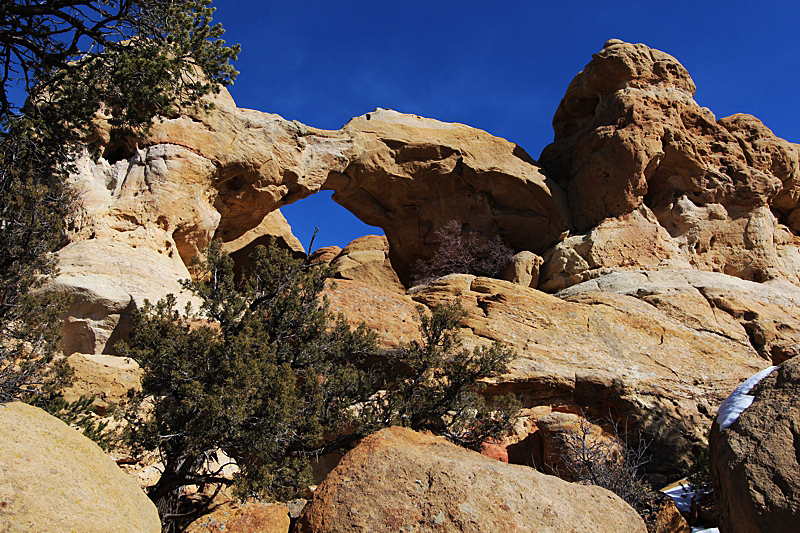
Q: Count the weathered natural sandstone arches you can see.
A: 1